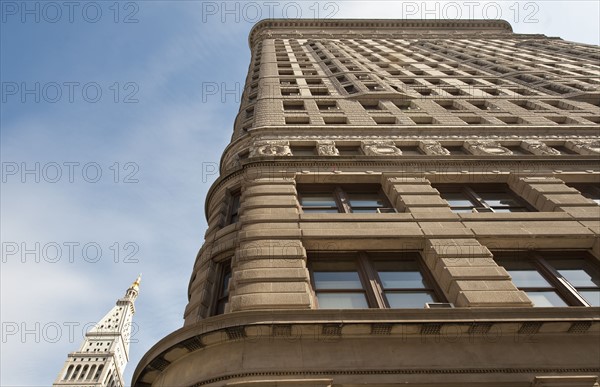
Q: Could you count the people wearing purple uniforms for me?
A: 0